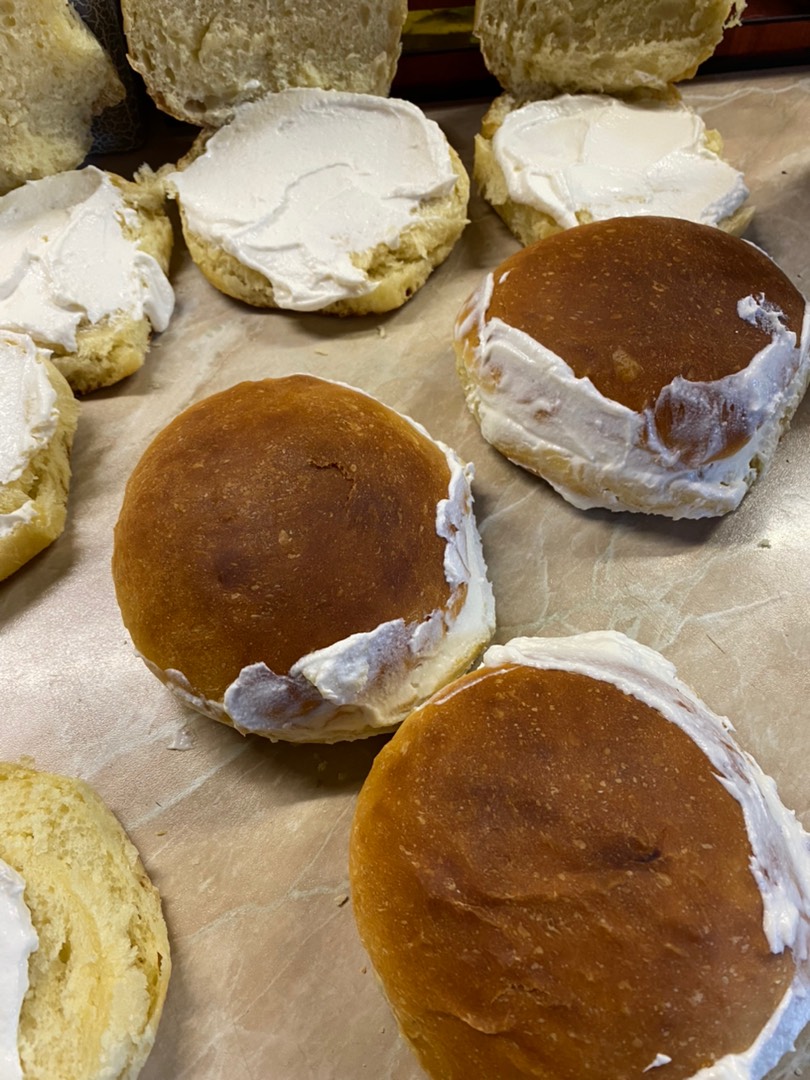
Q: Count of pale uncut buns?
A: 0